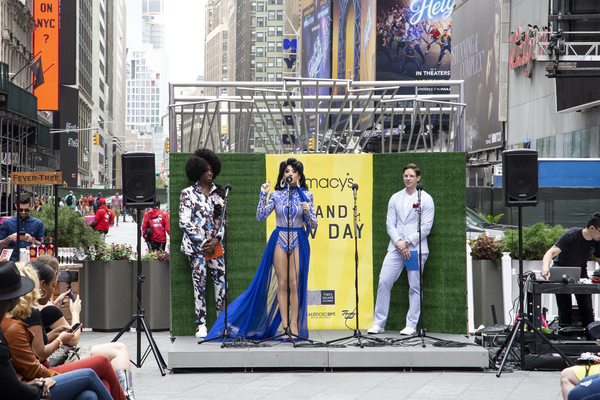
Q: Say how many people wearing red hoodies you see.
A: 2